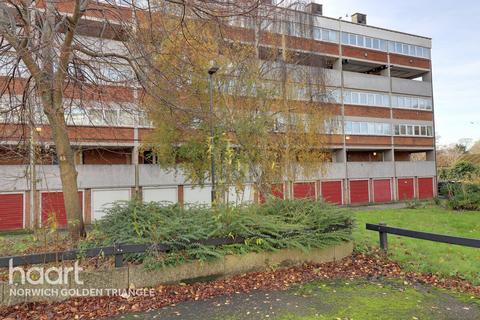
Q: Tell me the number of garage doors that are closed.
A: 13